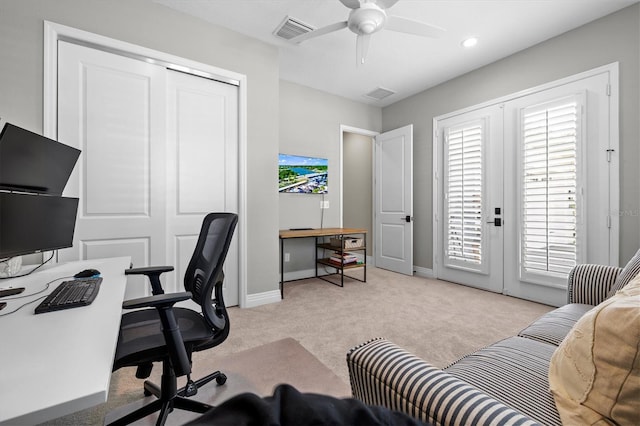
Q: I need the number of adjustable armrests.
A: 2